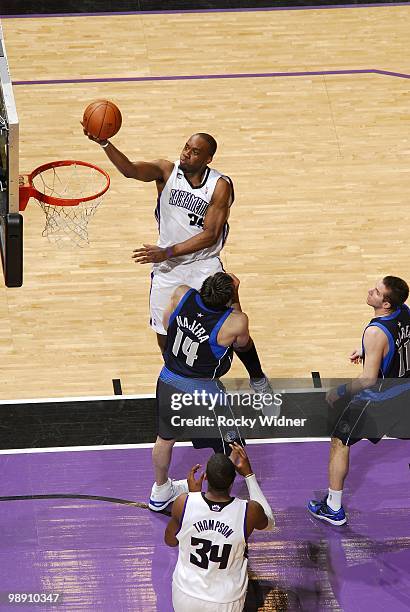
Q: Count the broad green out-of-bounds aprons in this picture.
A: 0